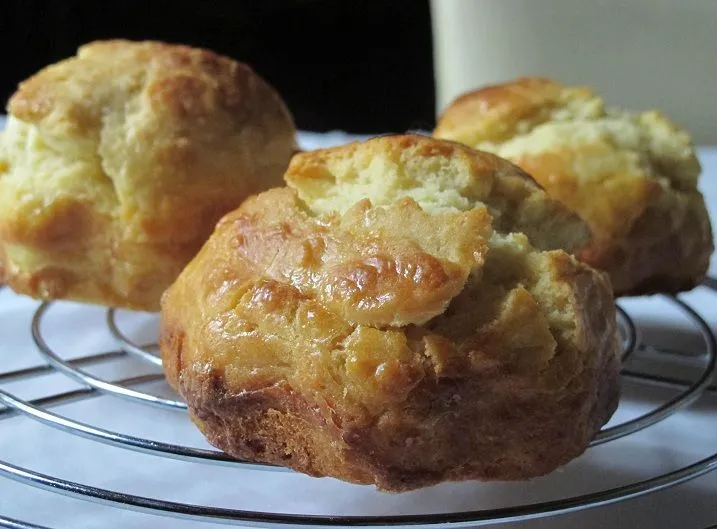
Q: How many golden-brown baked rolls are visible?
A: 3